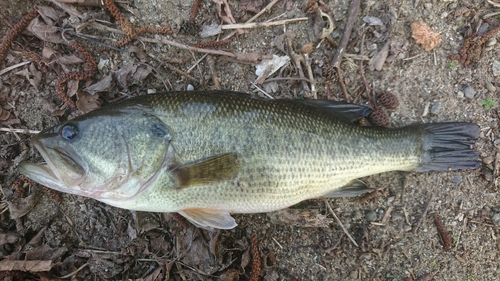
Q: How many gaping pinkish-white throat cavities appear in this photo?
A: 0